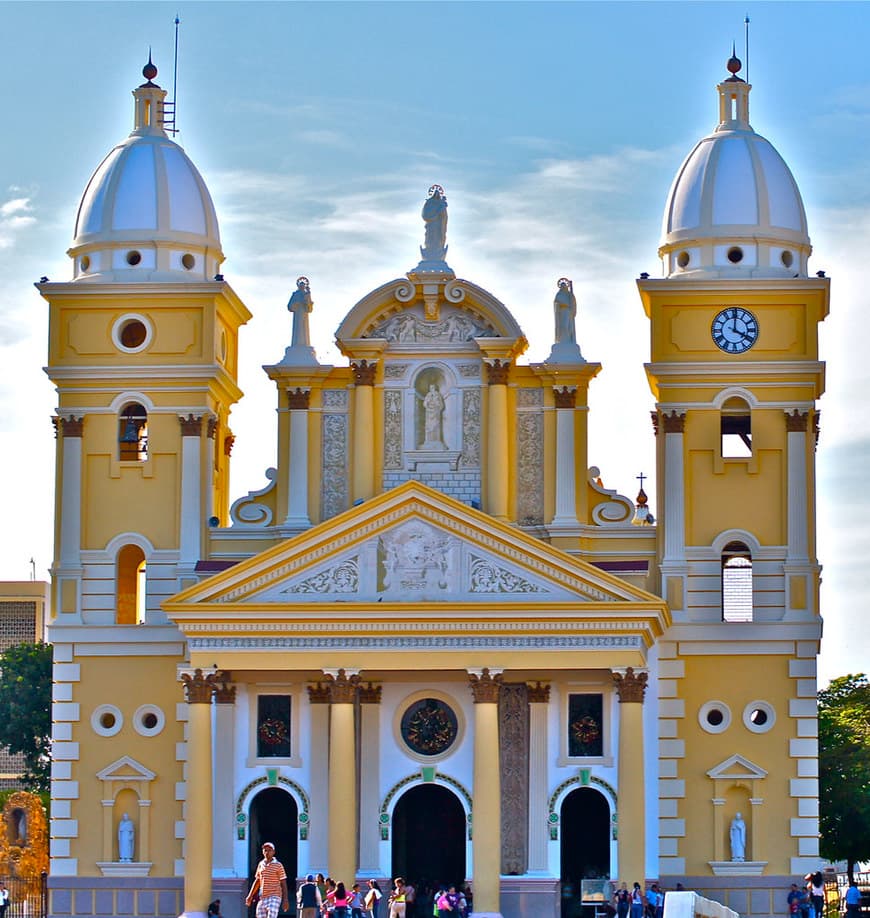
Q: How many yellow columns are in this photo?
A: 6